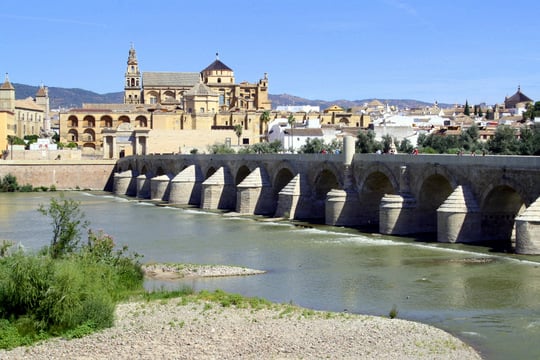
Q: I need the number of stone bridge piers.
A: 11